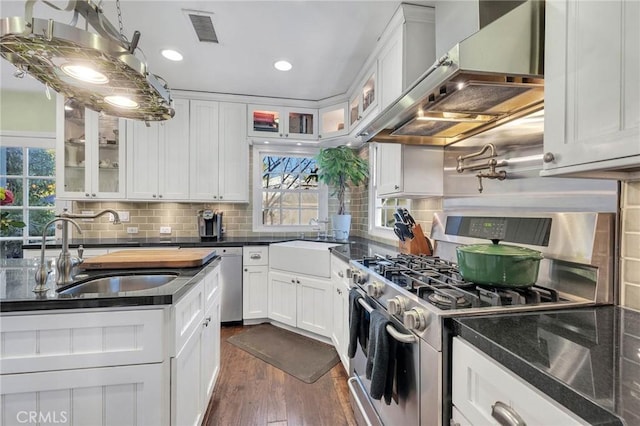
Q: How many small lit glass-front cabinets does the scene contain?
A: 5